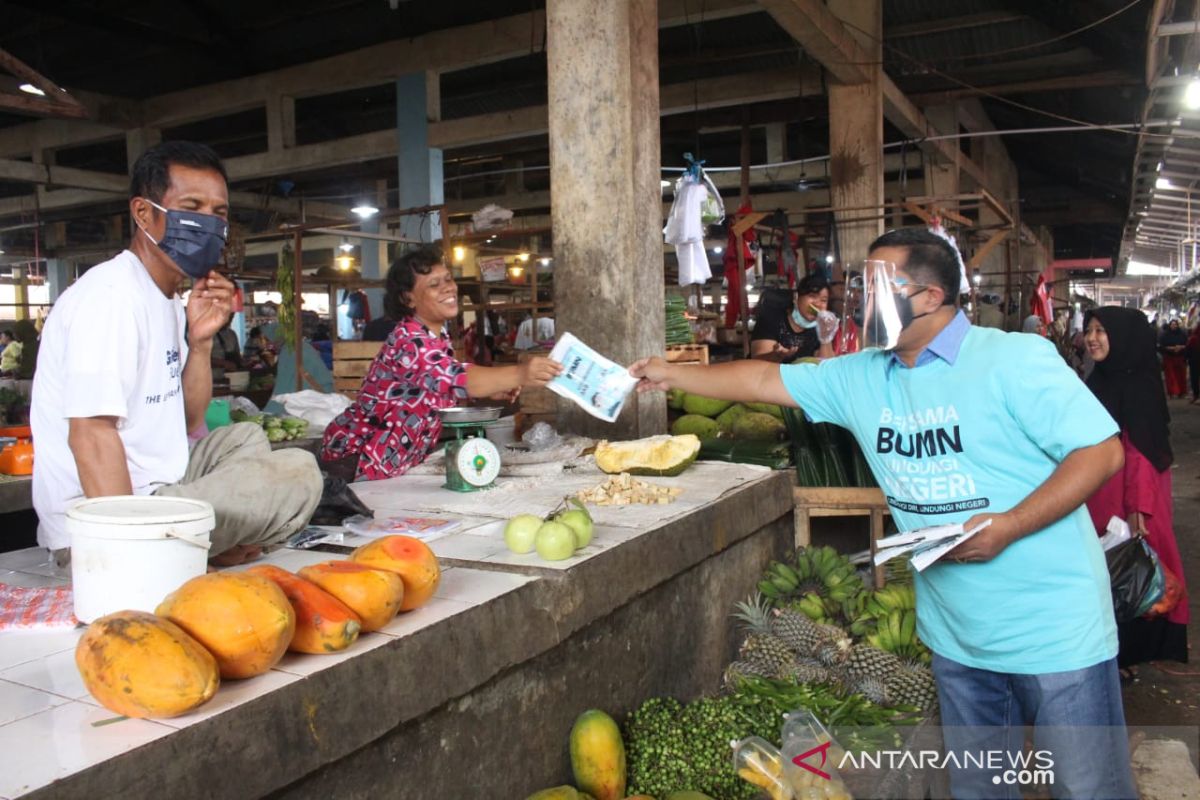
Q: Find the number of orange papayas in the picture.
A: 5